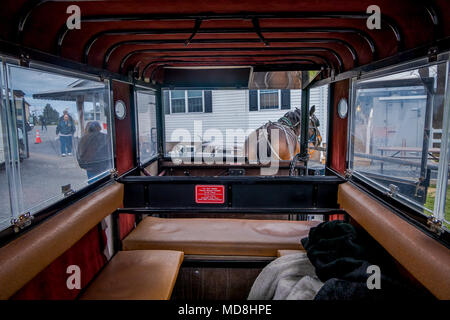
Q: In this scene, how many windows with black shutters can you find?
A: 2